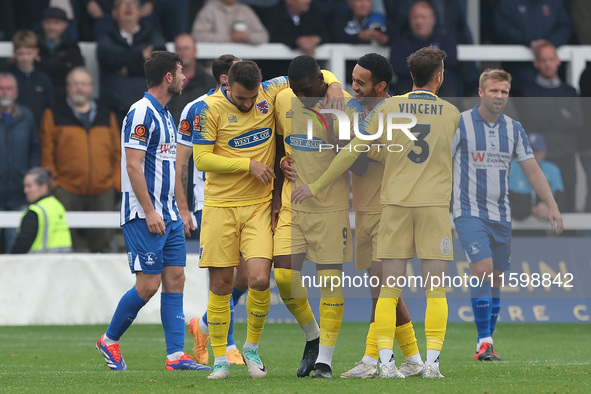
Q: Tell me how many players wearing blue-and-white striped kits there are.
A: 3